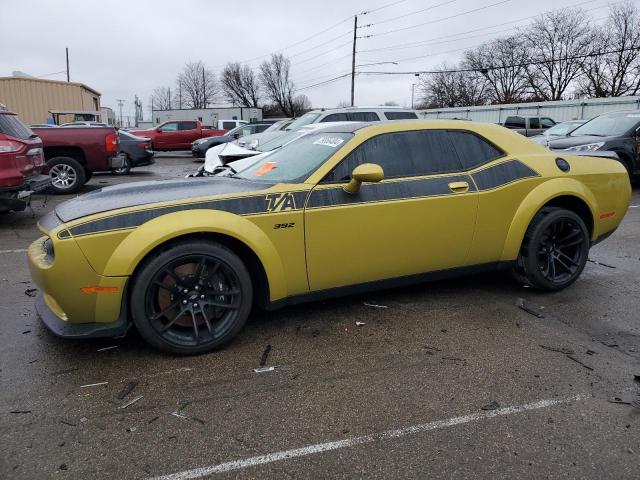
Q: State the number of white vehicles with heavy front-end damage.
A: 1